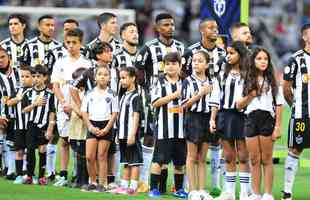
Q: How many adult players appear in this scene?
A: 9